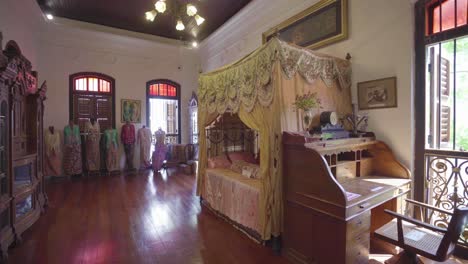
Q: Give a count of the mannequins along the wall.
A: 7